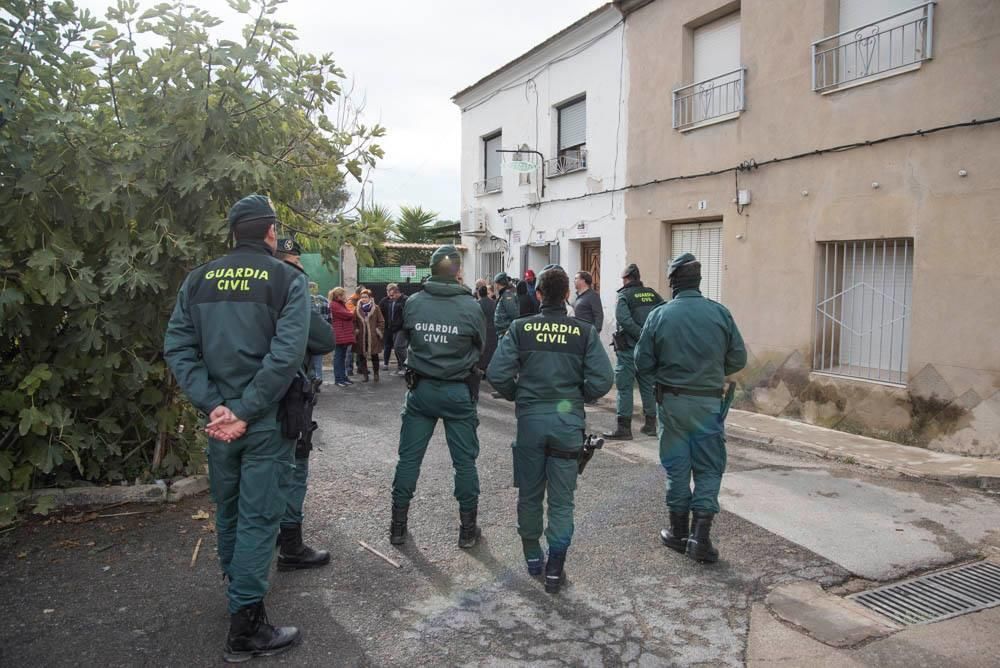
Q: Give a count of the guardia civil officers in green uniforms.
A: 7